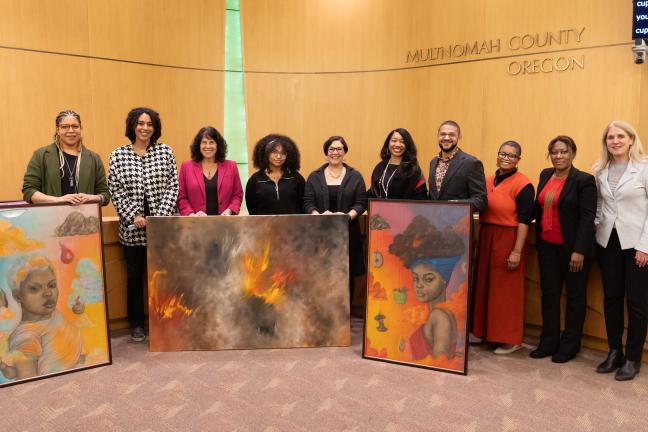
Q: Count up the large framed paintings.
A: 3